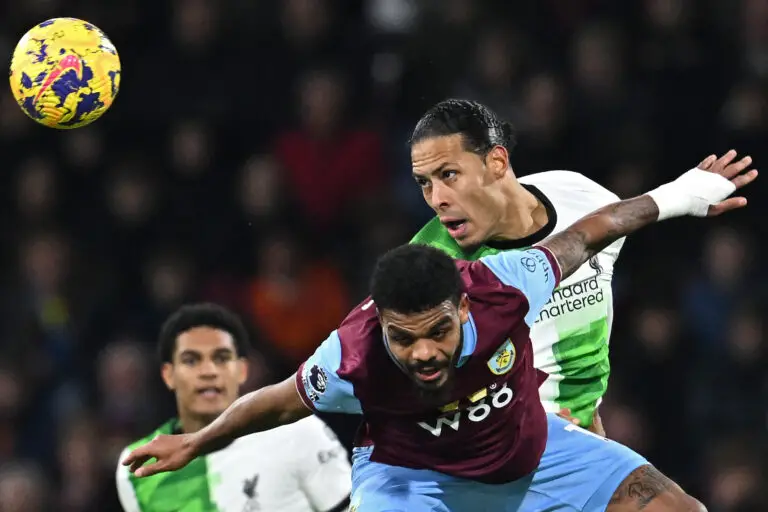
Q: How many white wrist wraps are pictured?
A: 1